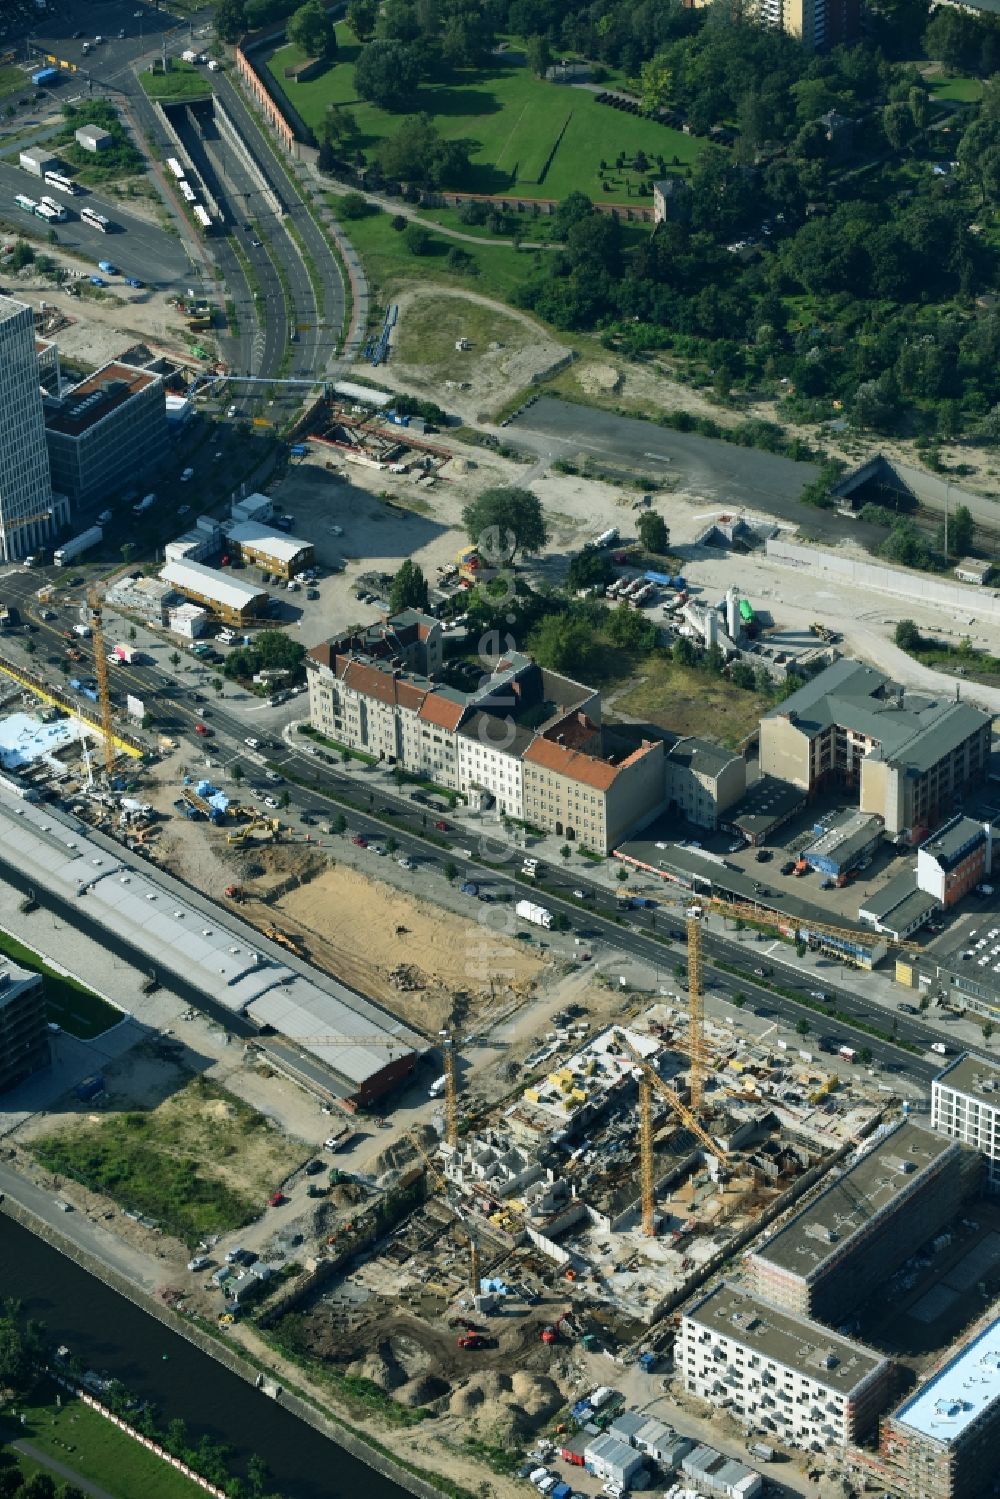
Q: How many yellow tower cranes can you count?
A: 5